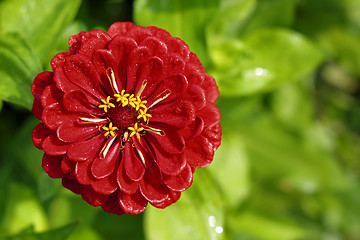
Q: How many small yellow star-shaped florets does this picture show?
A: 7